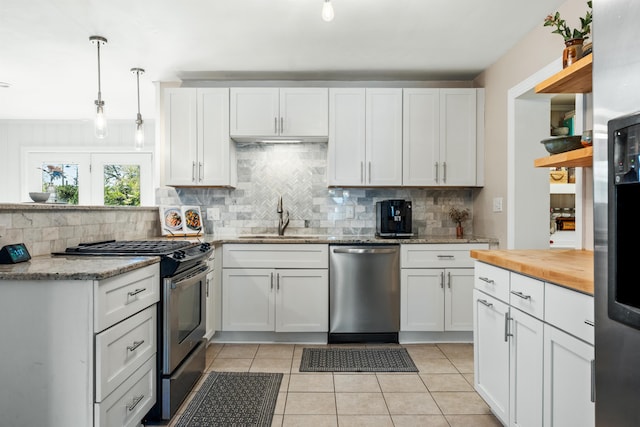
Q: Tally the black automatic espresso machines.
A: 1